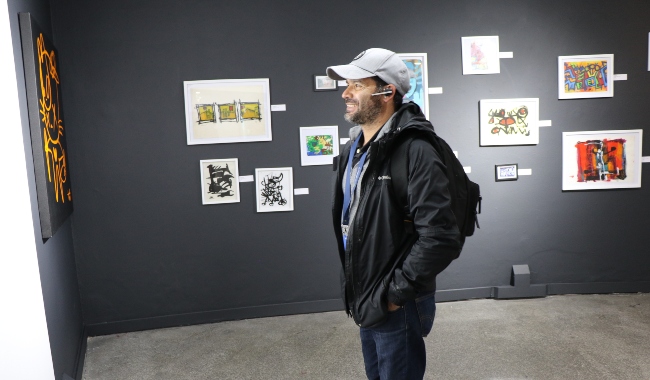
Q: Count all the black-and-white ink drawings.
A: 2